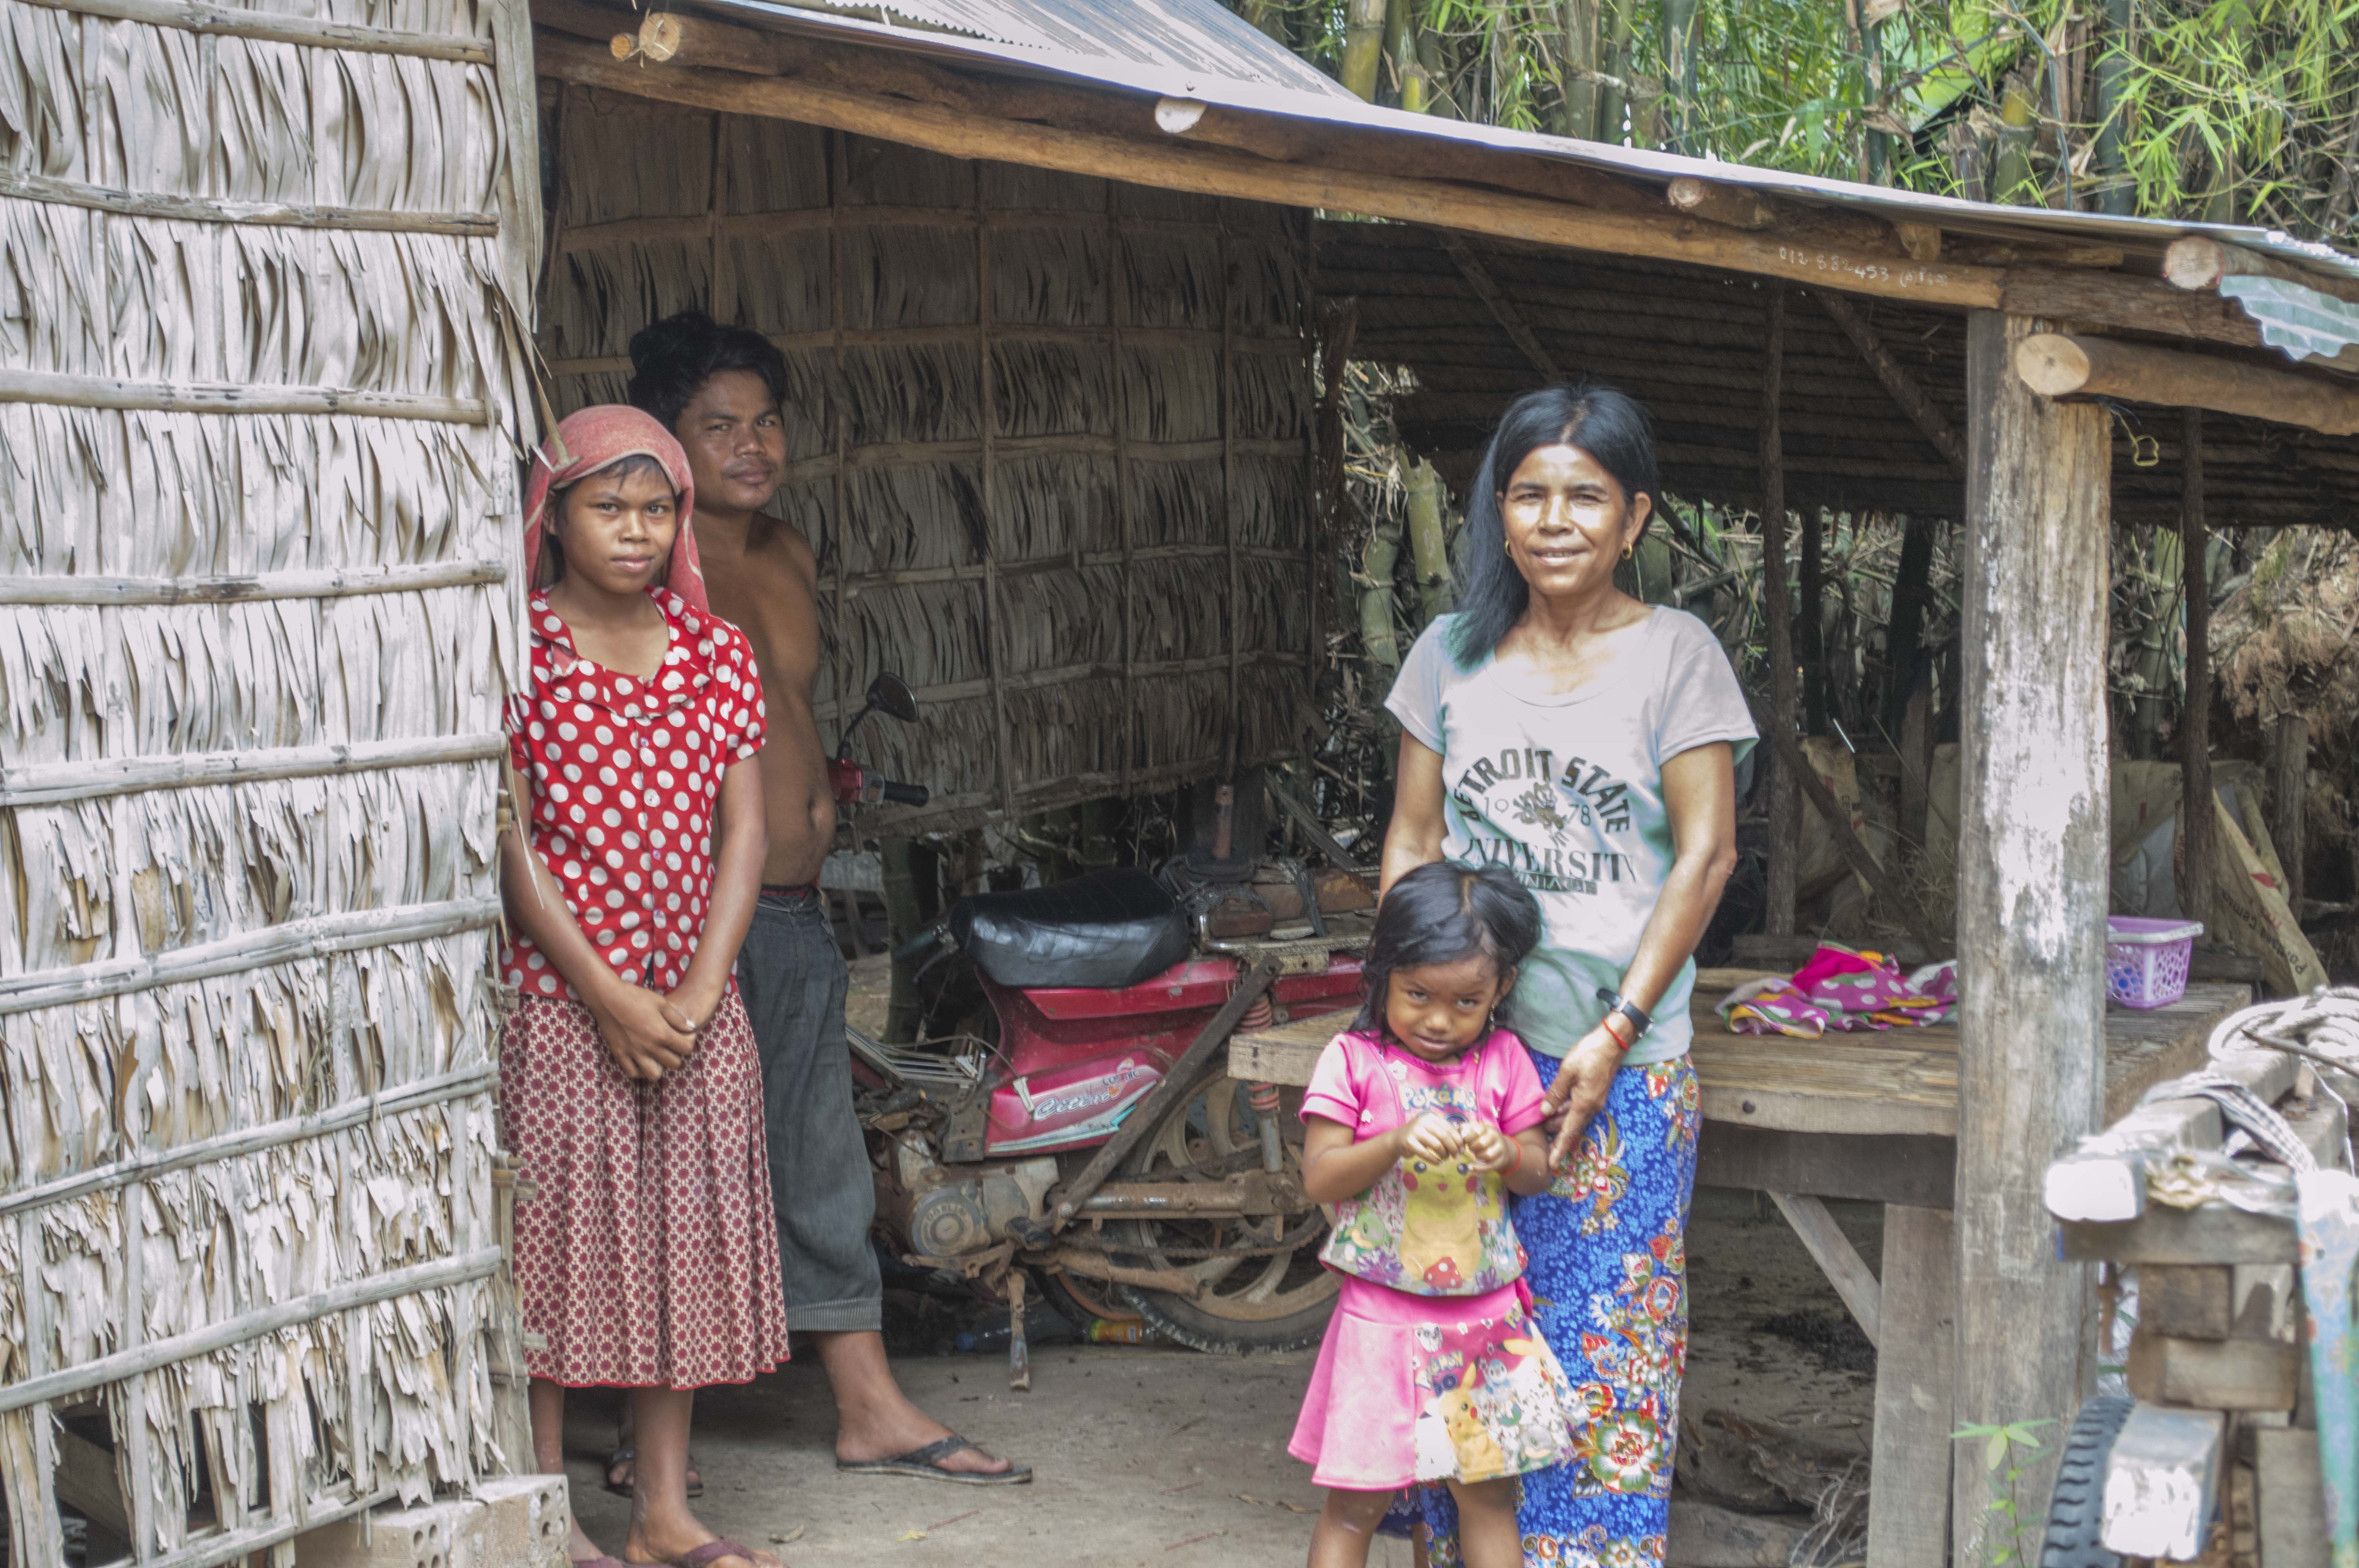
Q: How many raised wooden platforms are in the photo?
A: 1